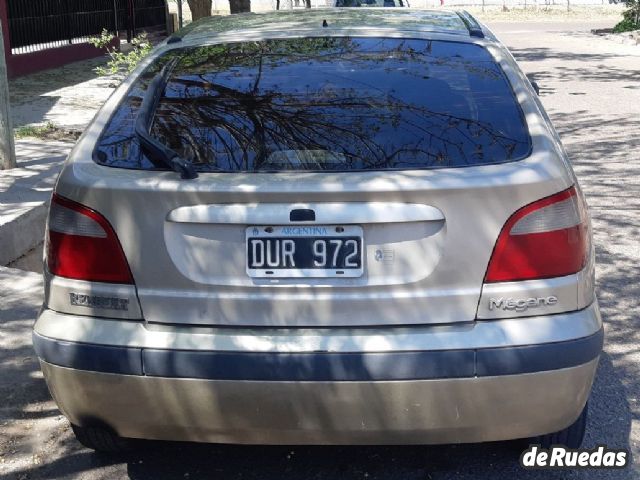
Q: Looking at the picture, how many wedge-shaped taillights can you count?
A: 2